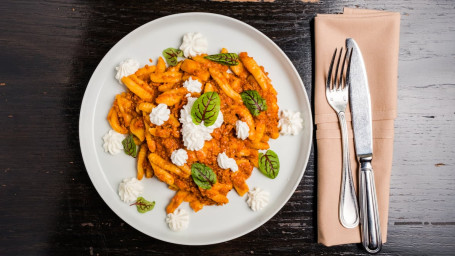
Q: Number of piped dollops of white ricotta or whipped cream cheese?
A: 13